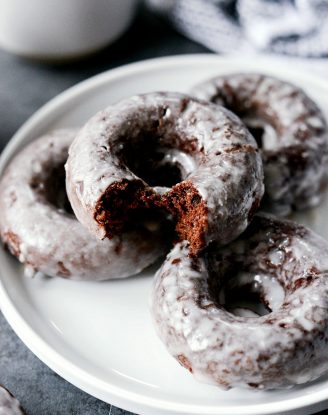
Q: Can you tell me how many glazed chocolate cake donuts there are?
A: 4